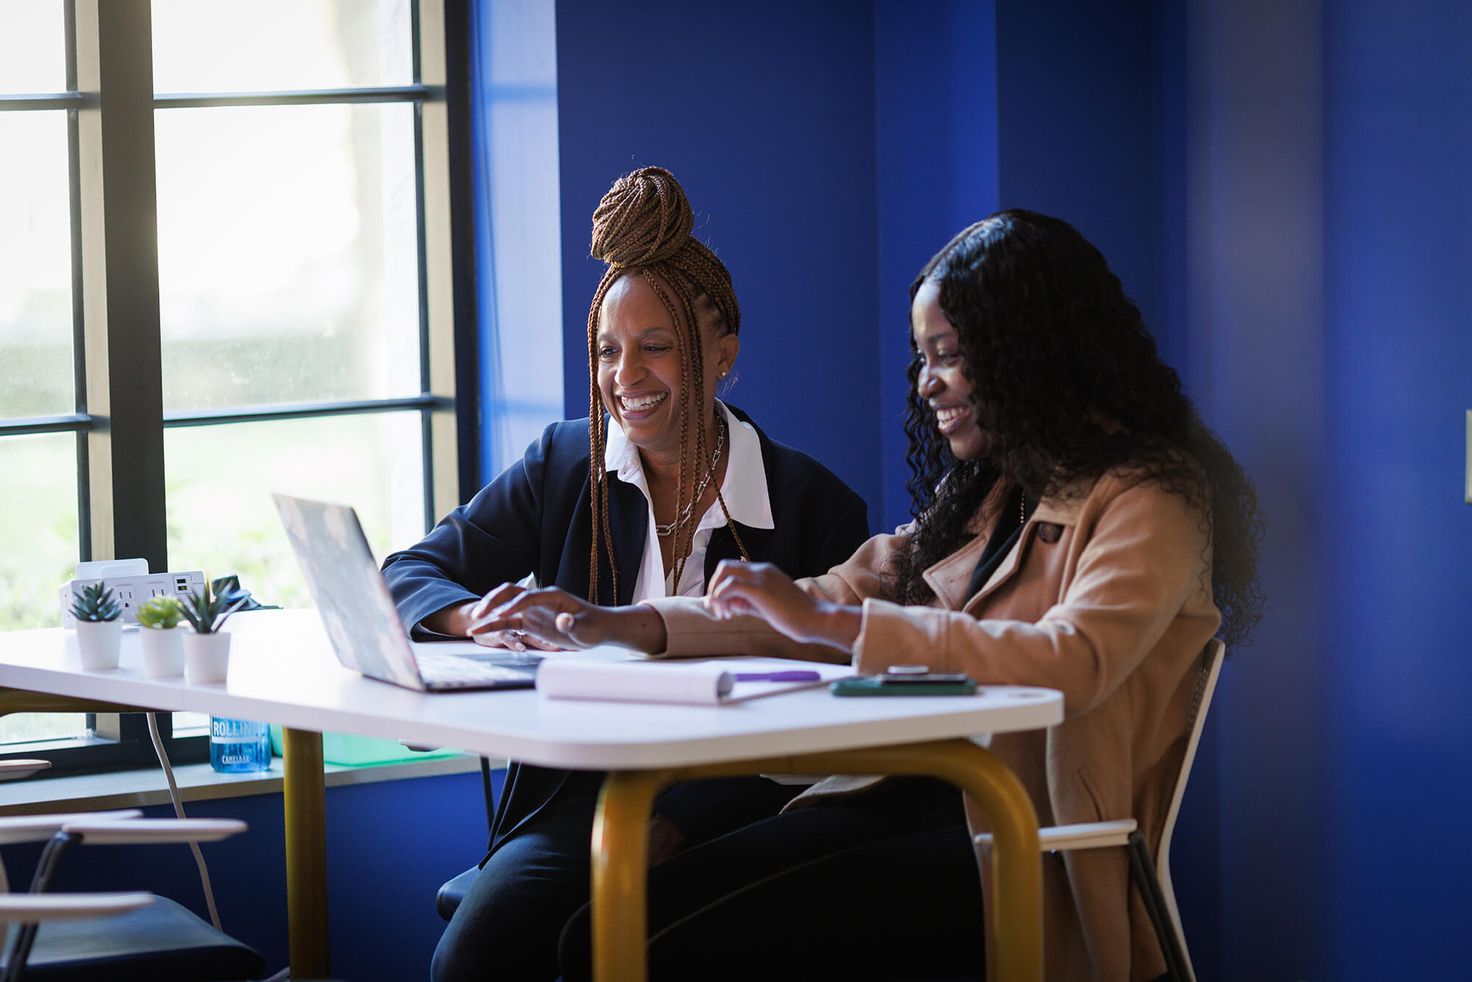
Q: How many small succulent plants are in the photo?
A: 3